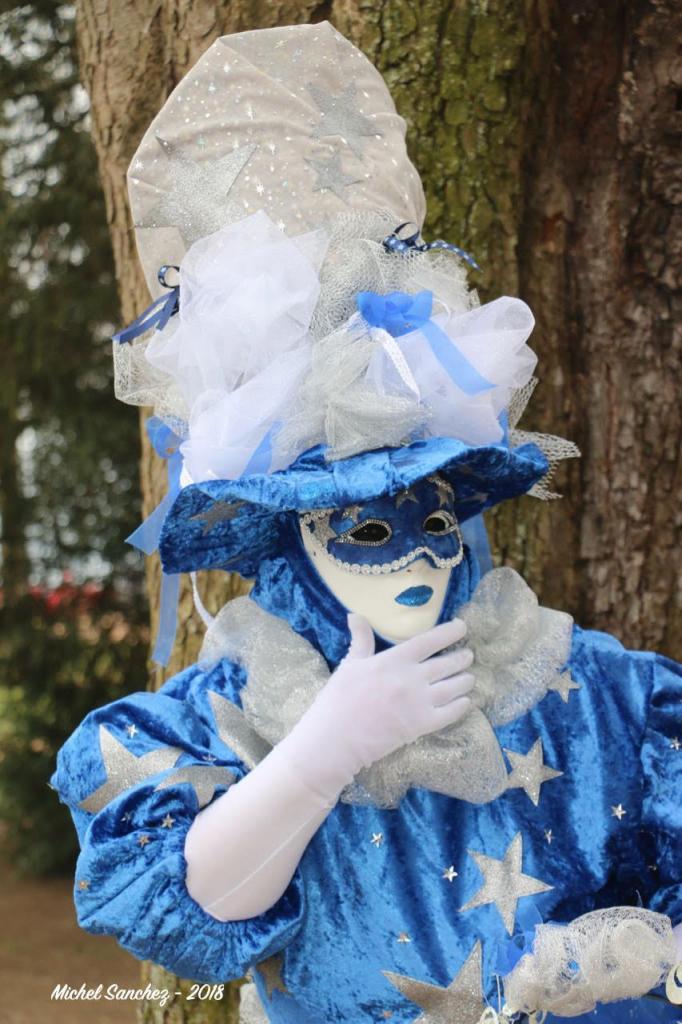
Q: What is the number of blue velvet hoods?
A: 1